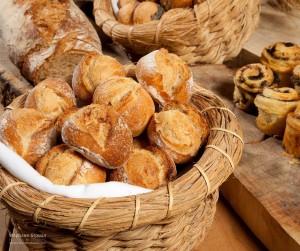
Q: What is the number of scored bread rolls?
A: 9